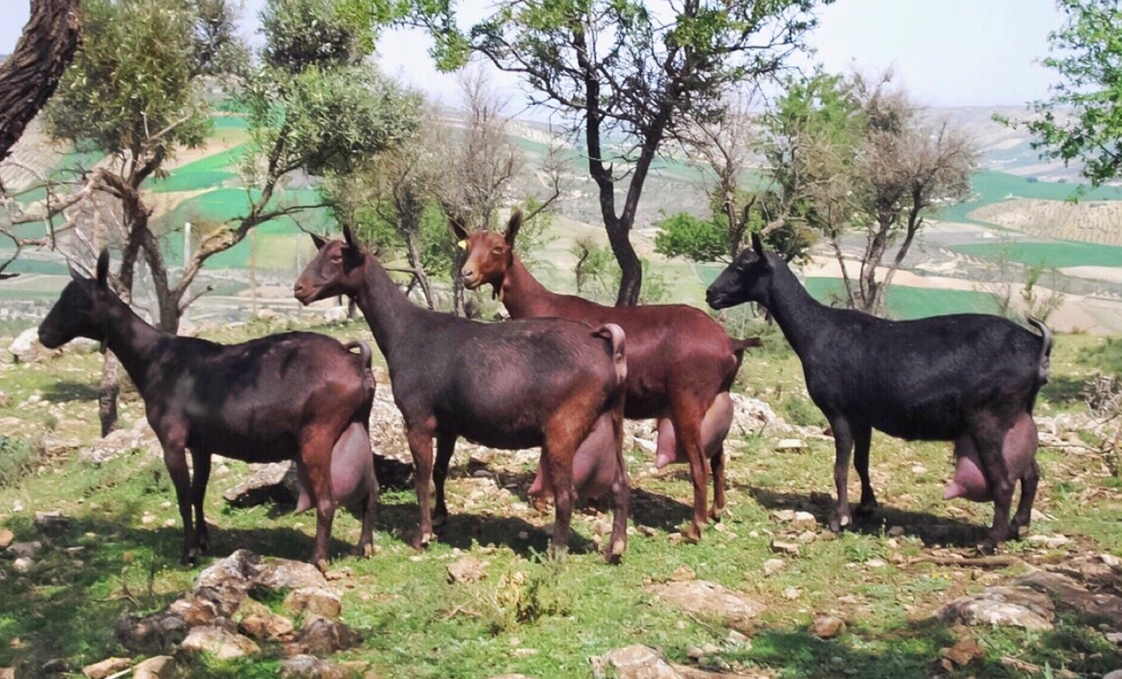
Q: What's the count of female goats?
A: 4